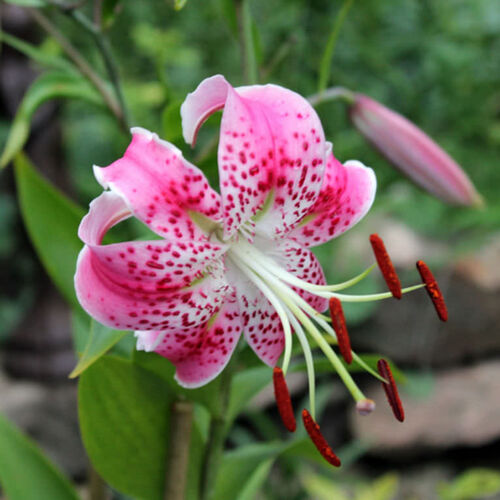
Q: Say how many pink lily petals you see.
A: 6